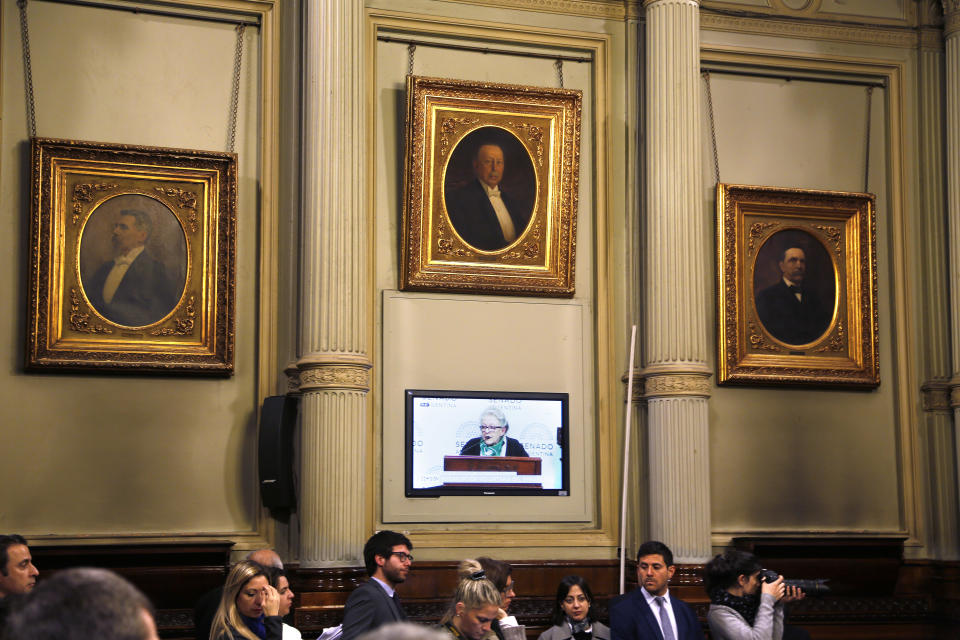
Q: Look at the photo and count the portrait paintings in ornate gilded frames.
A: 3